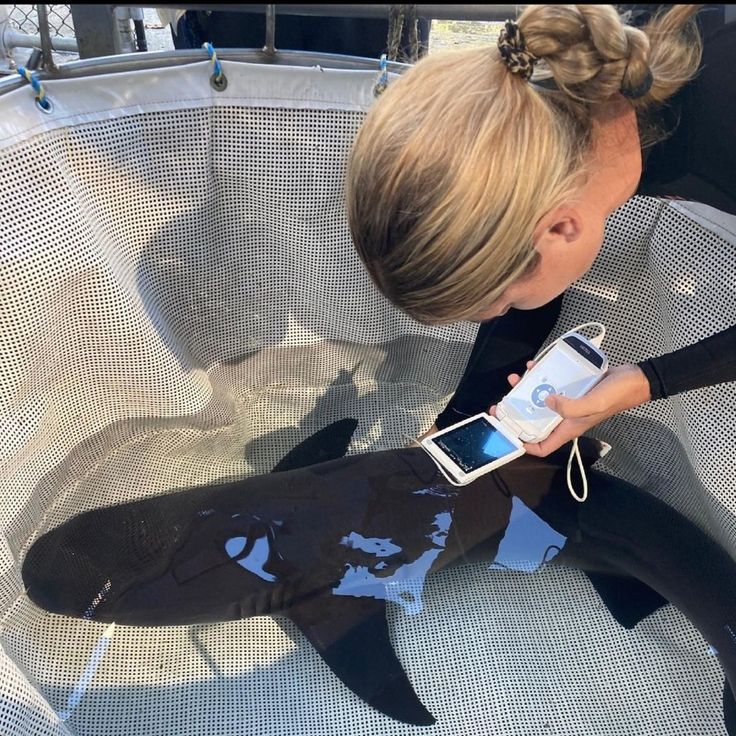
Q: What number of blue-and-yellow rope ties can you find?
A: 3